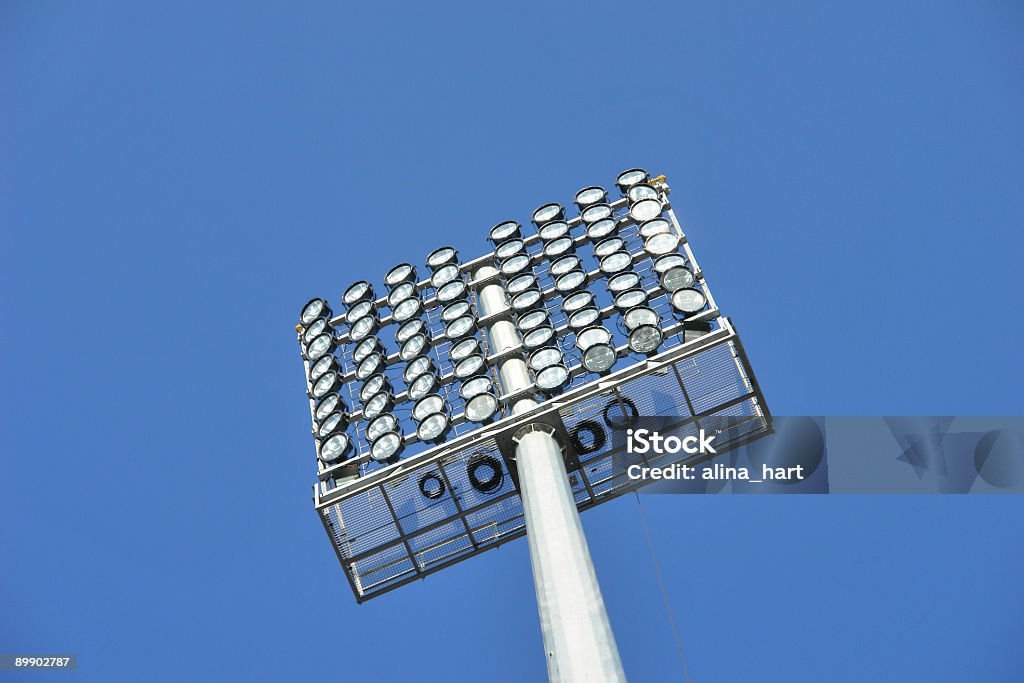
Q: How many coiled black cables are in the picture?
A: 4